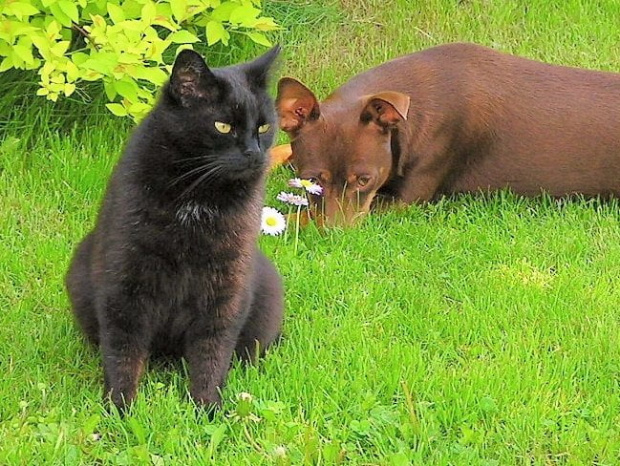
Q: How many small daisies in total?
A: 3